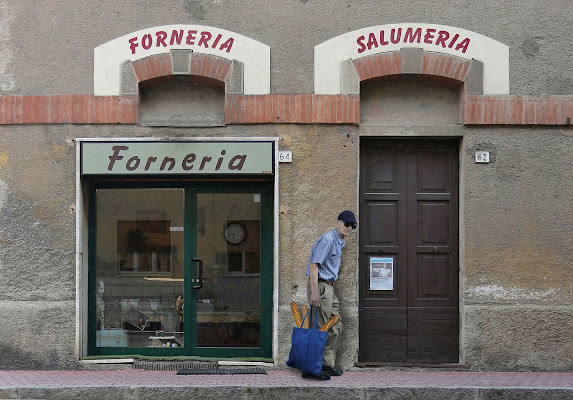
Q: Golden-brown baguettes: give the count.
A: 3